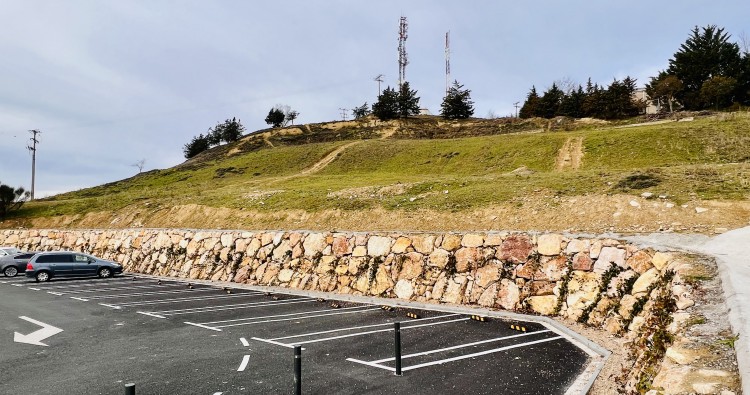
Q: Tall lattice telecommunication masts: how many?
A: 2